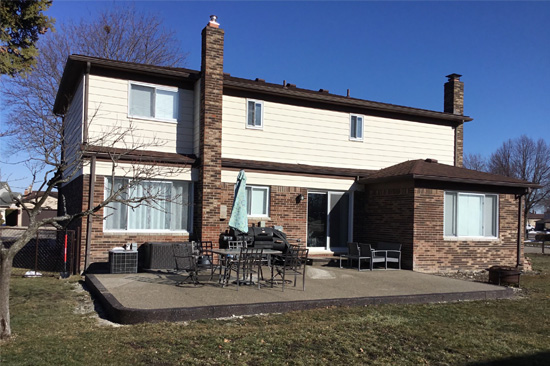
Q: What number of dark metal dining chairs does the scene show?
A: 6